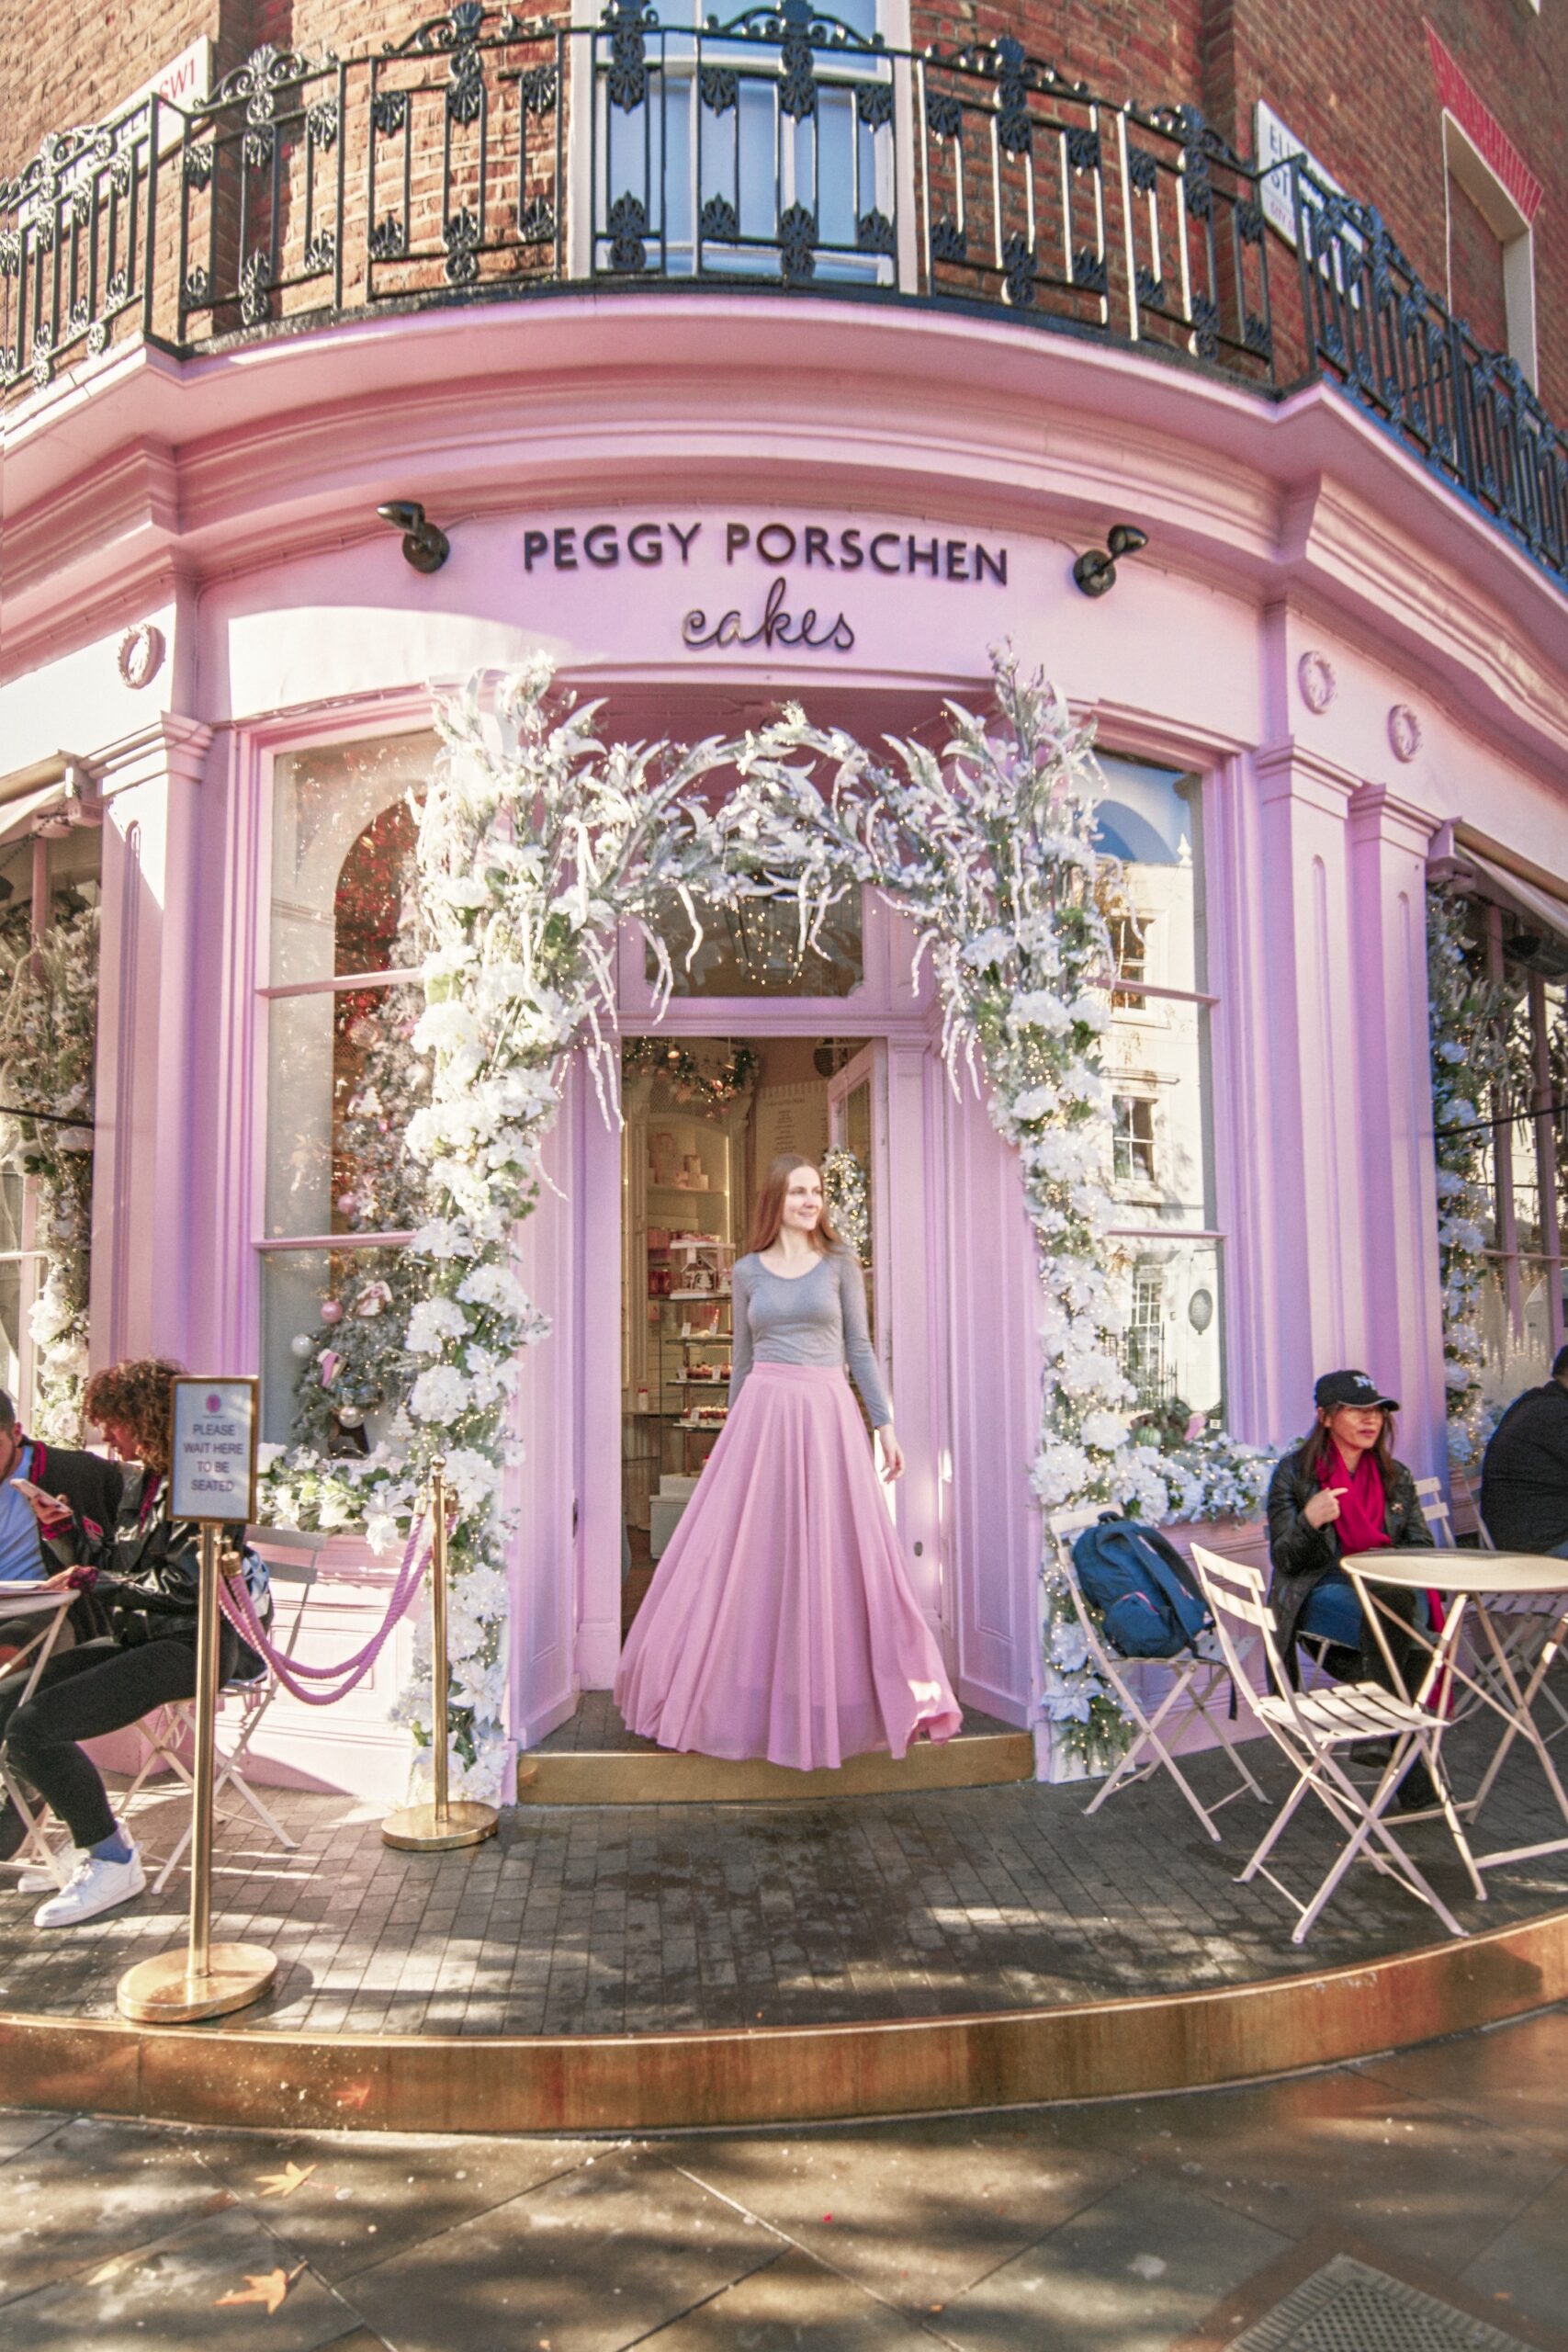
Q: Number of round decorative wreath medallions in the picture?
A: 3